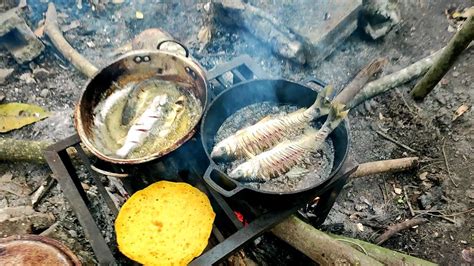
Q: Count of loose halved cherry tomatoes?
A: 0